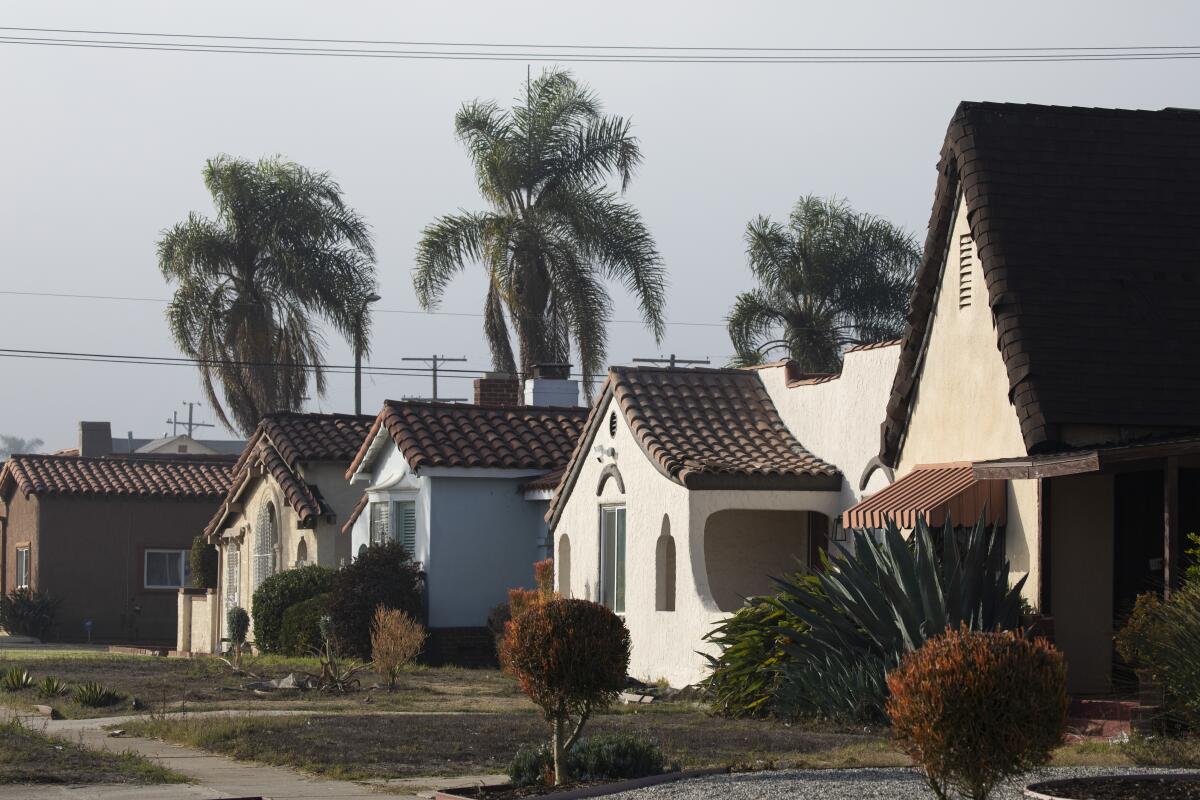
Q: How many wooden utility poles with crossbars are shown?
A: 3